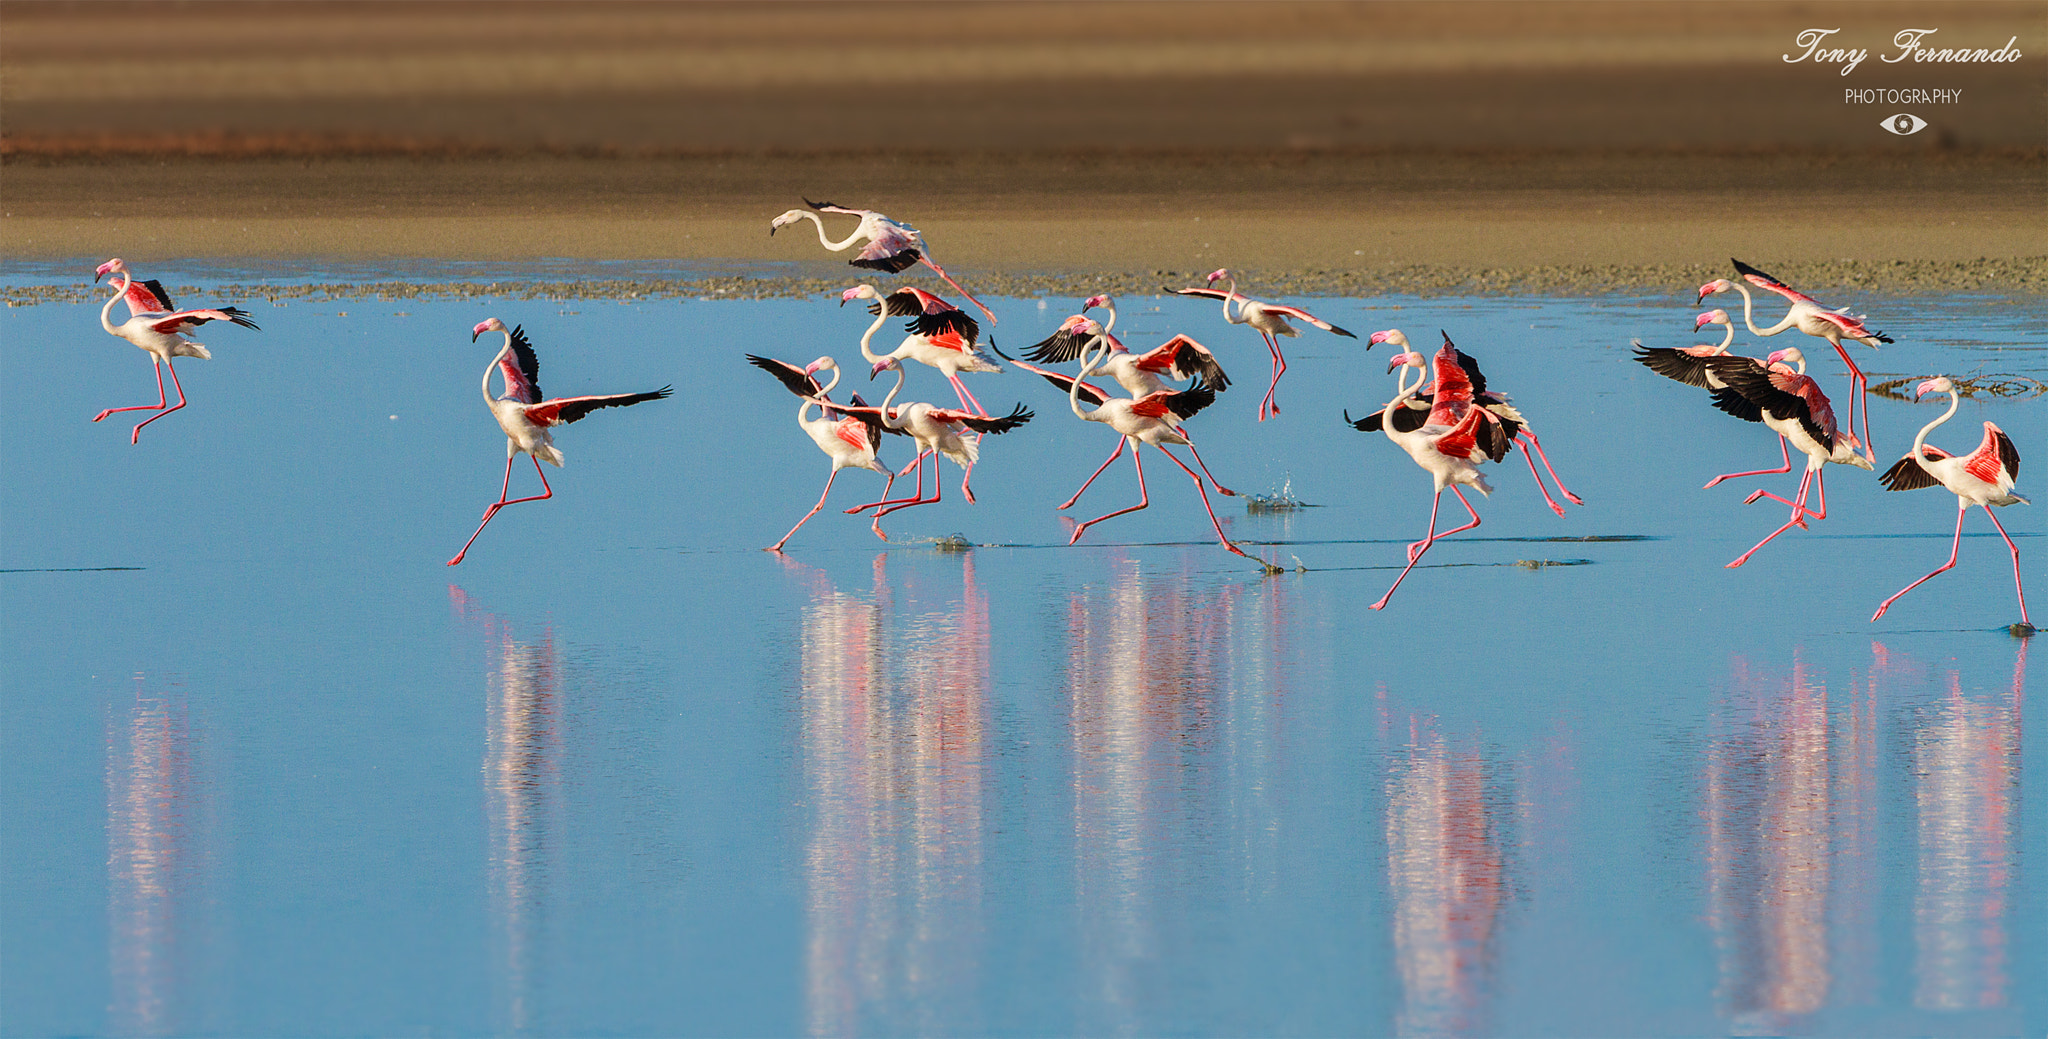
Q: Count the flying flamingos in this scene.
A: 15